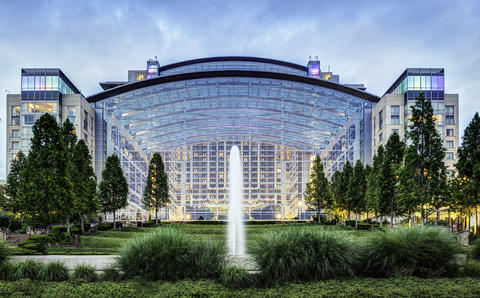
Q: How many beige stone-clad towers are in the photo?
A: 2